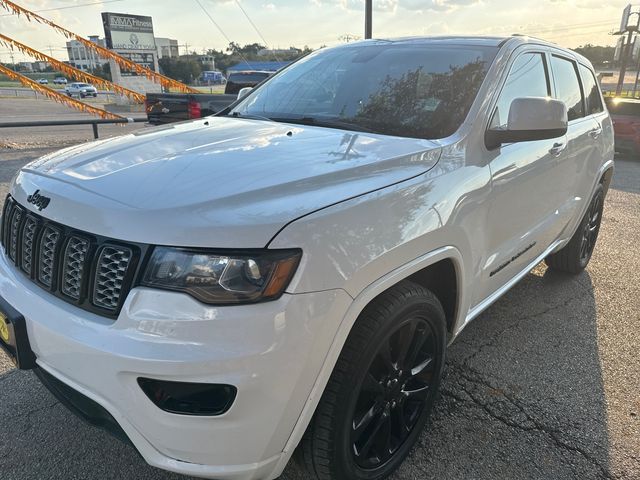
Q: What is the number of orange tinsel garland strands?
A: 3